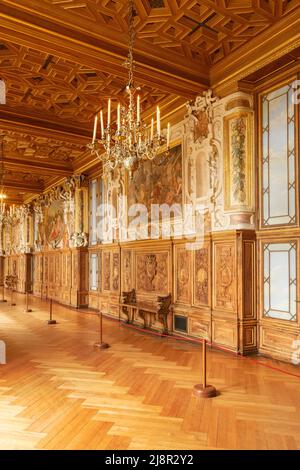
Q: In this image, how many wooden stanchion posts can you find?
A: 6